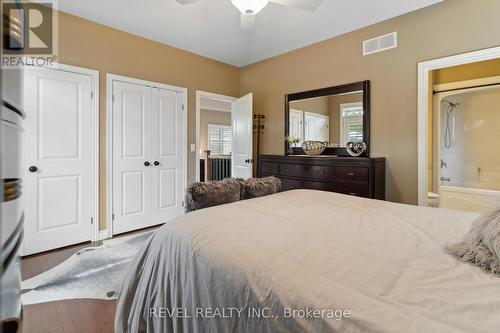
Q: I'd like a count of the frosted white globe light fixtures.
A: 1